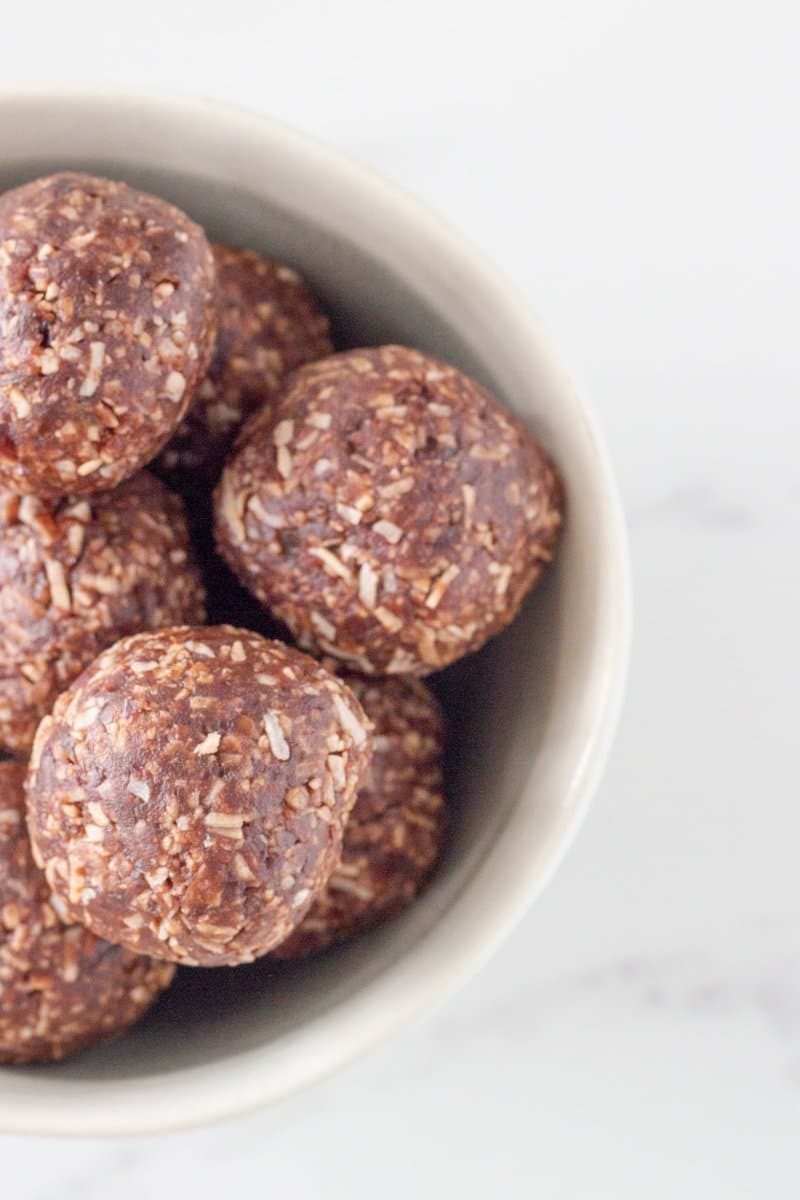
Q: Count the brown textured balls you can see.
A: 7